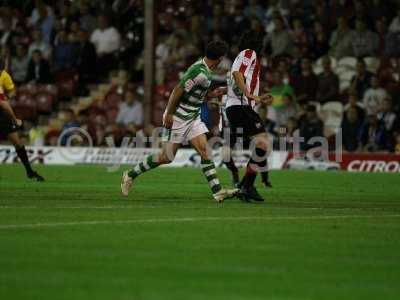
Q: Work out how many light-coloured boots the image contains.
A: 2